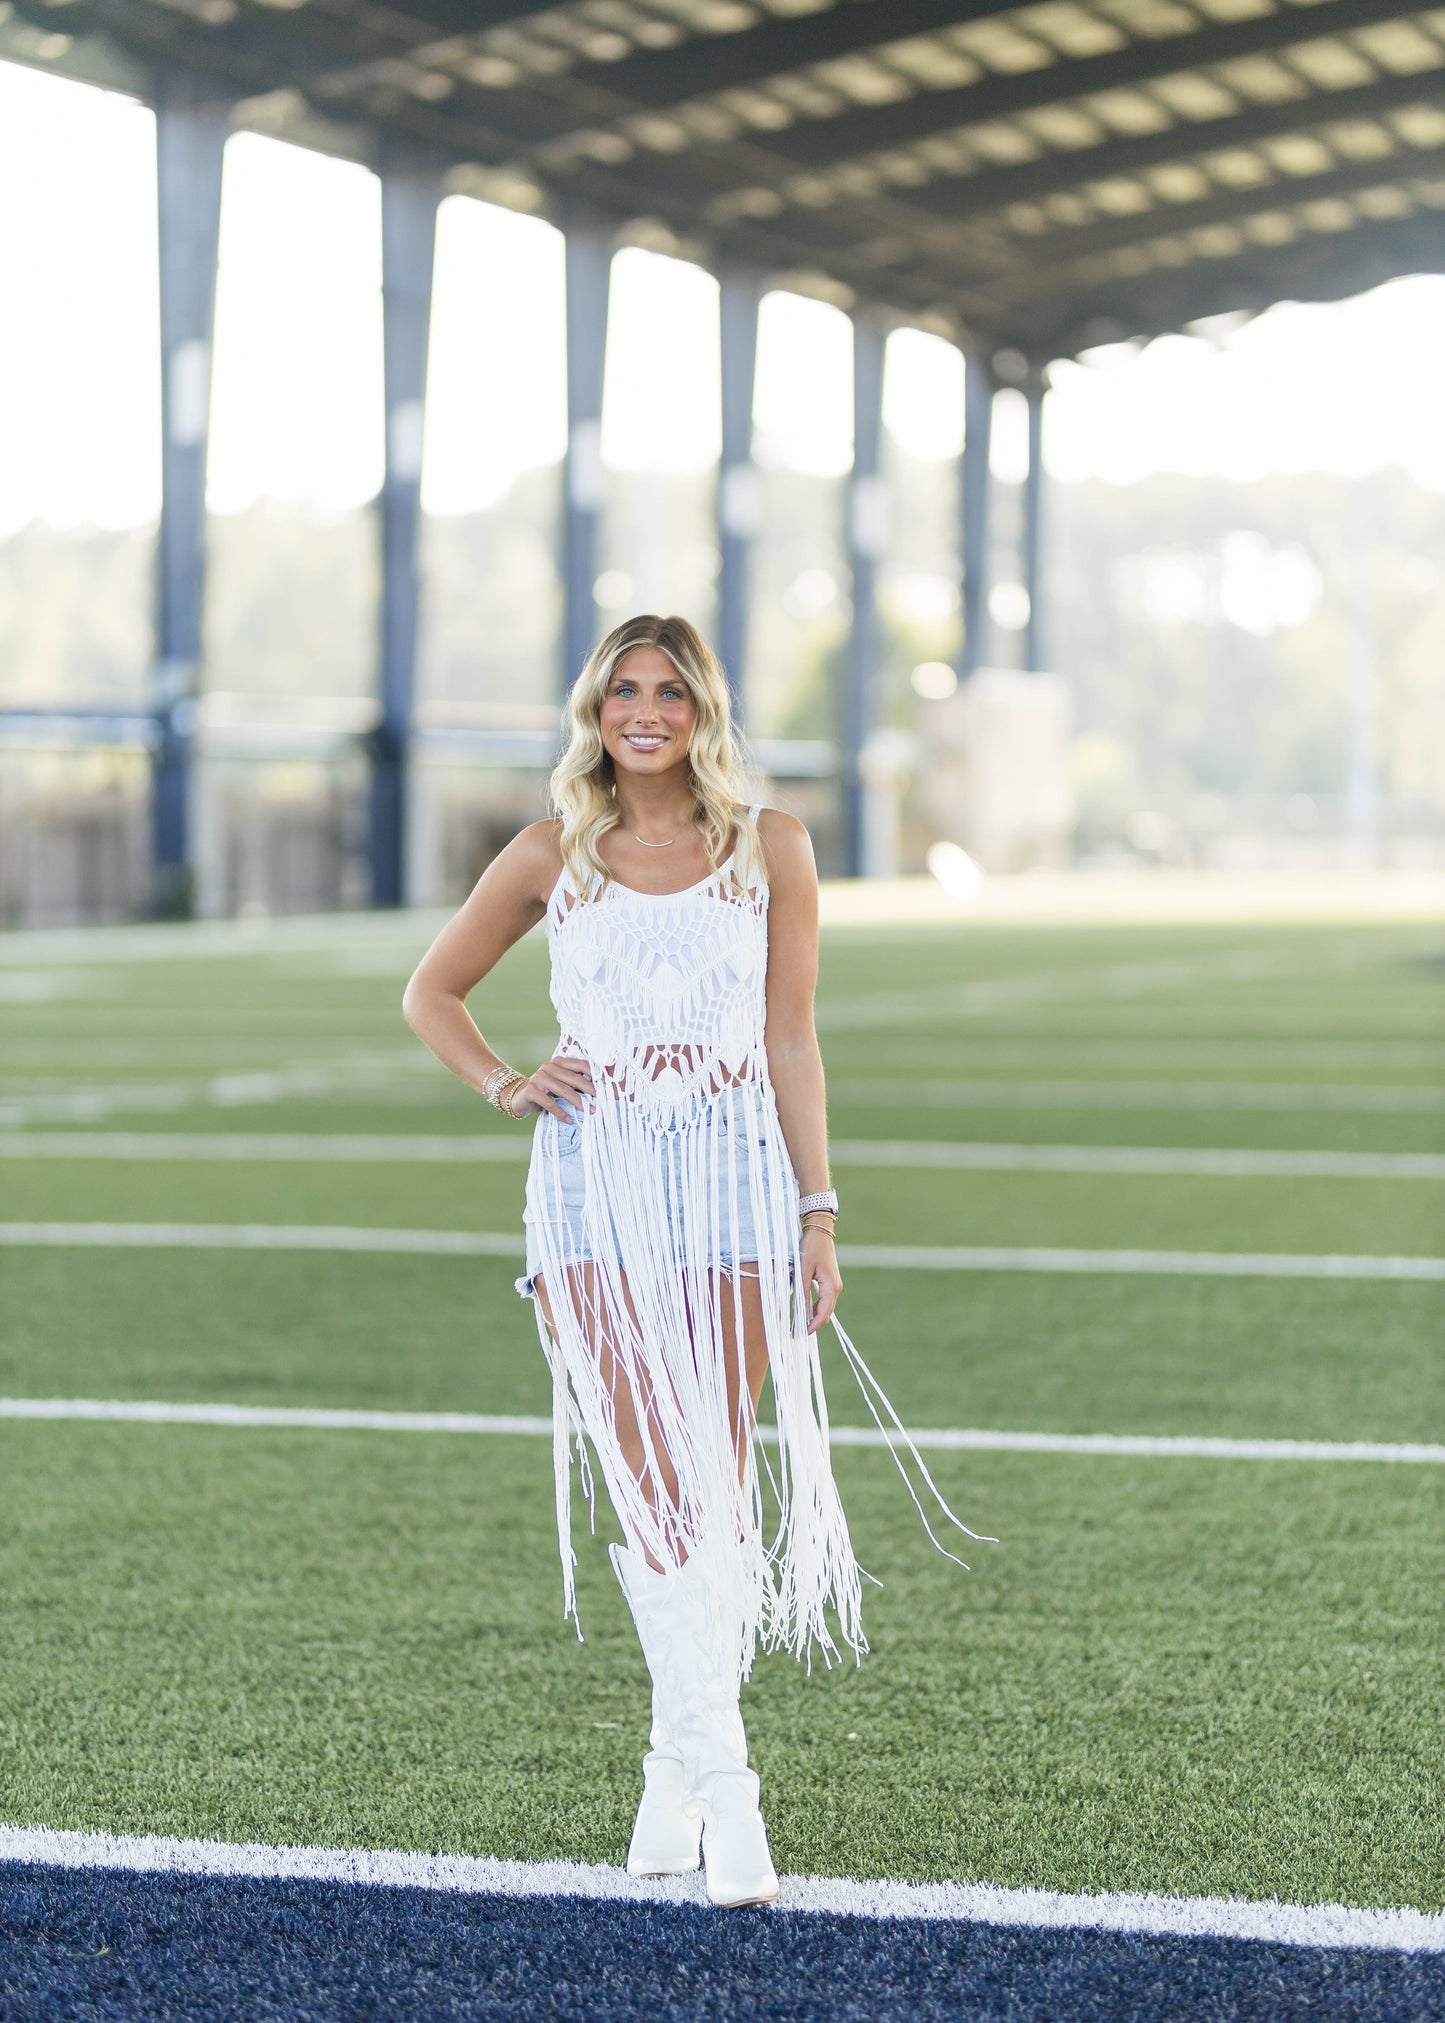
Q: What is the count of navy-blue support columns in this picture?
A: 7